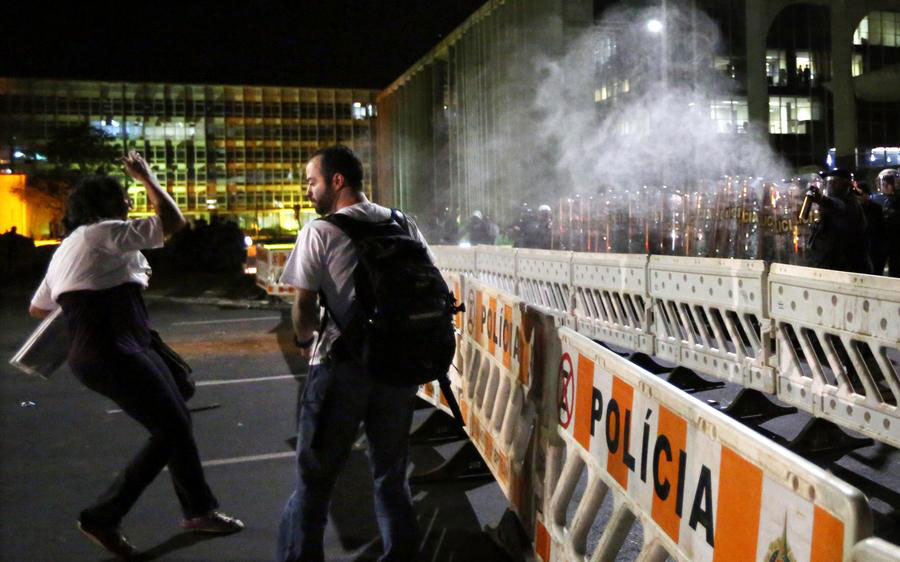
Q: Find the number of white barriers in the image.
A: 6